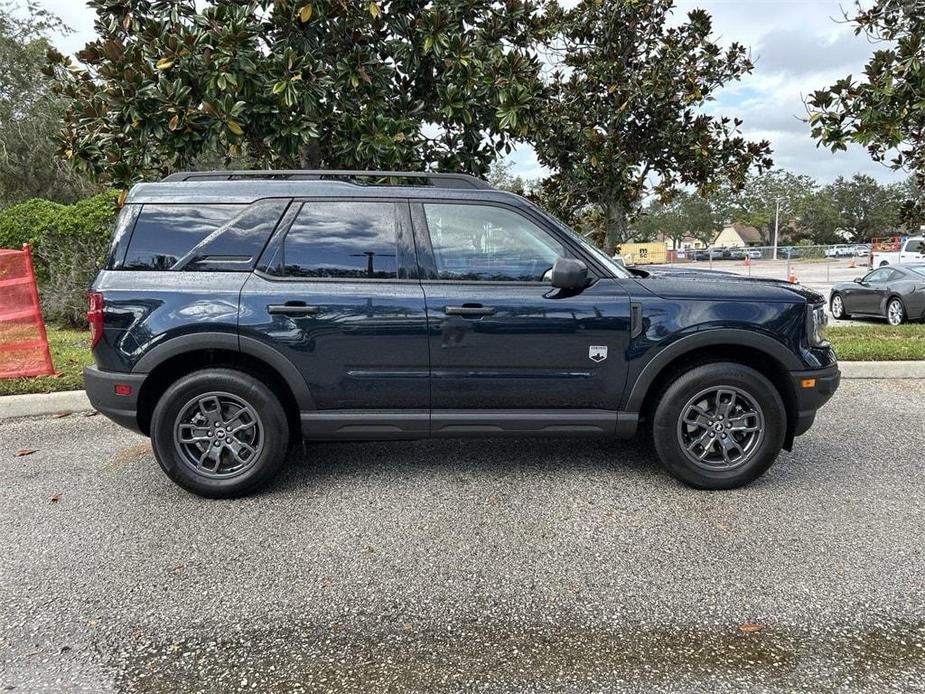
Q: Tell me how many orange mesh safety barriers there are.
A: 1